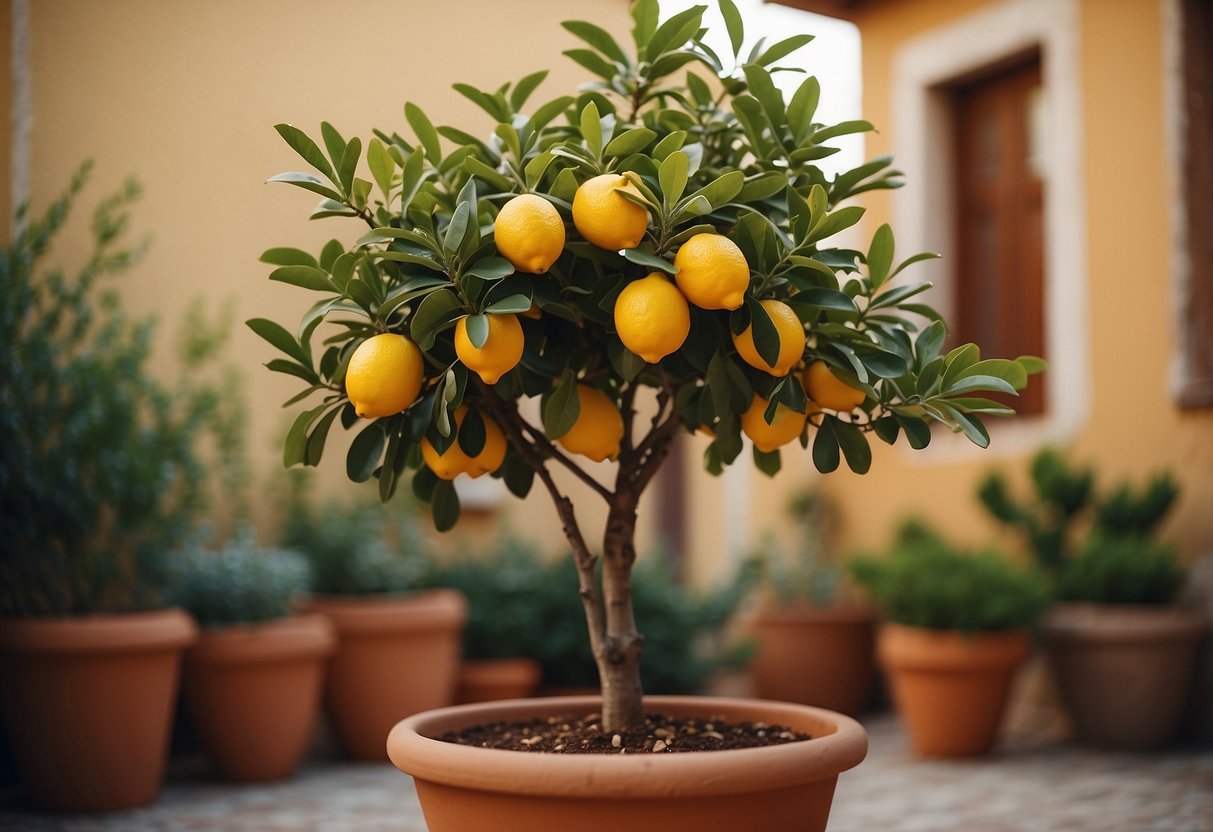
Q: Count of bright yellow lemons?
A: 12